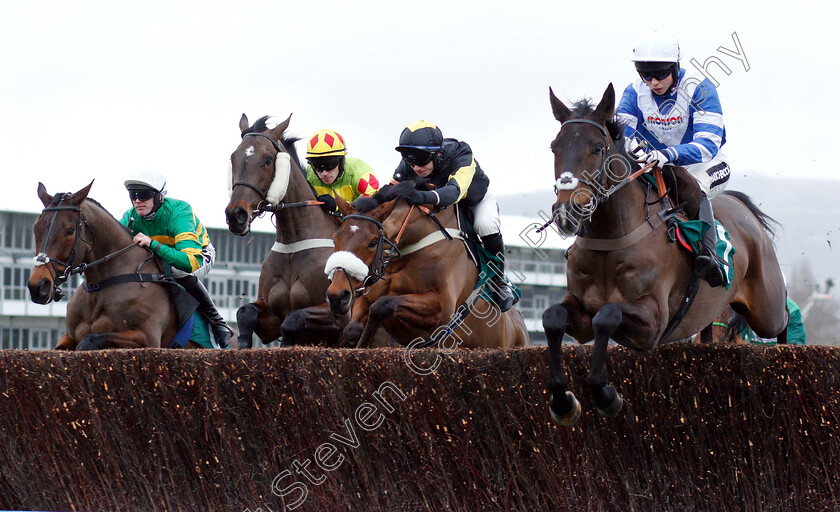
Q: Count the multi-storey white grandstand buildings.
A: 1